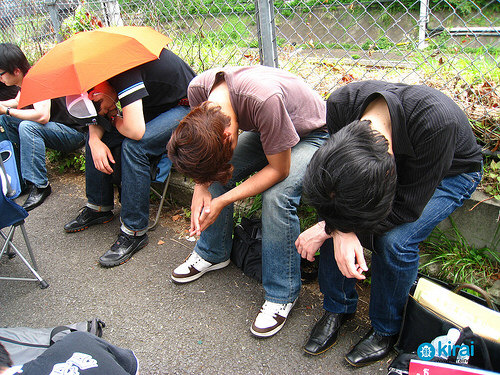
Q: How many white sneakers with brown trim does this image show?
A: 2